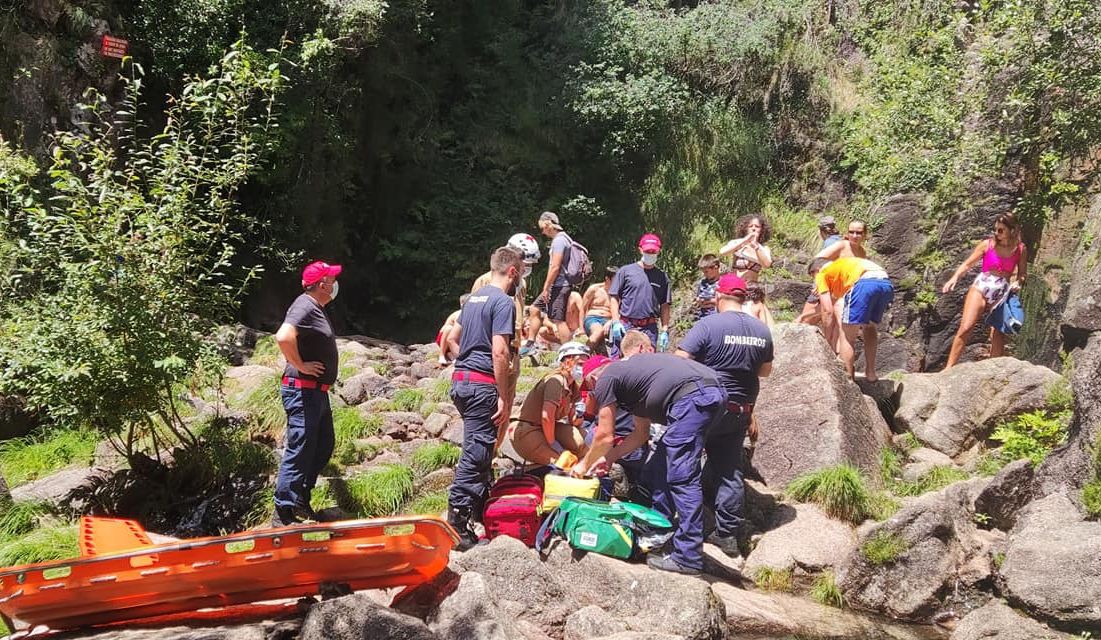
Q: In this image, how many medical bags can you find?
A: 3